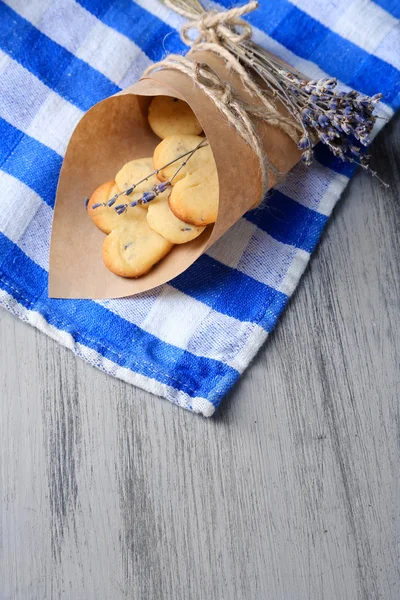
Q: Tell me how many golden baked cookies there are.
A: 7